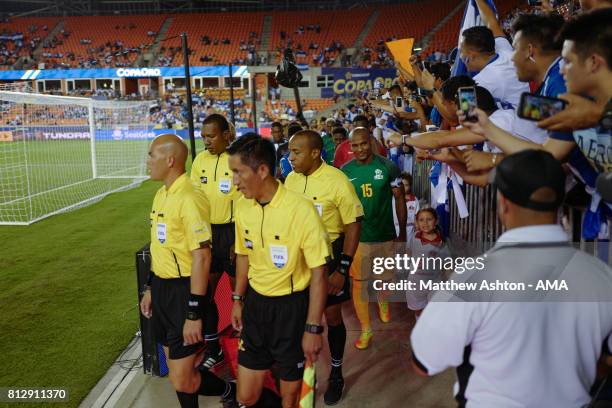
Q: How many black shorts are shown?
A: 4